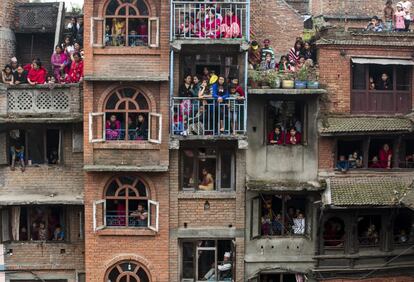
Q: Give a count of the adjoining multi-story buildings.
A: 5